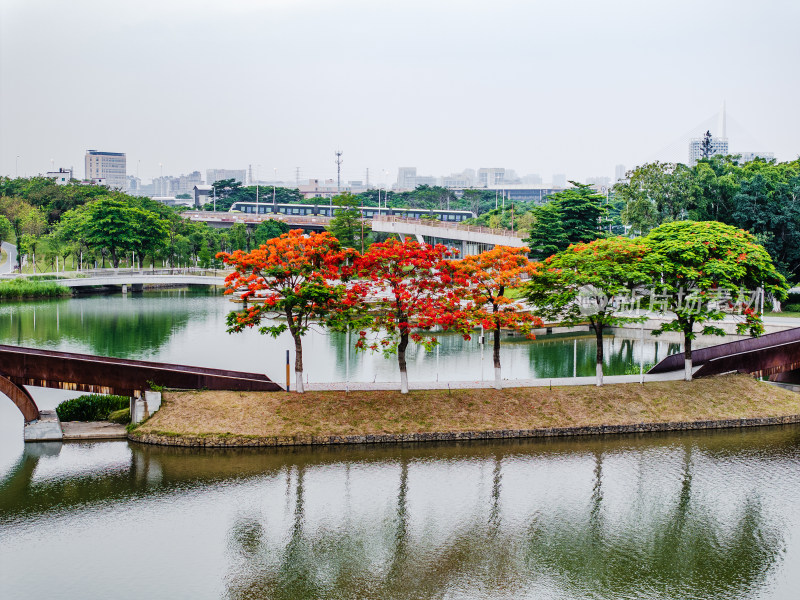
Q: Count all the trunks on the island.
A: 5